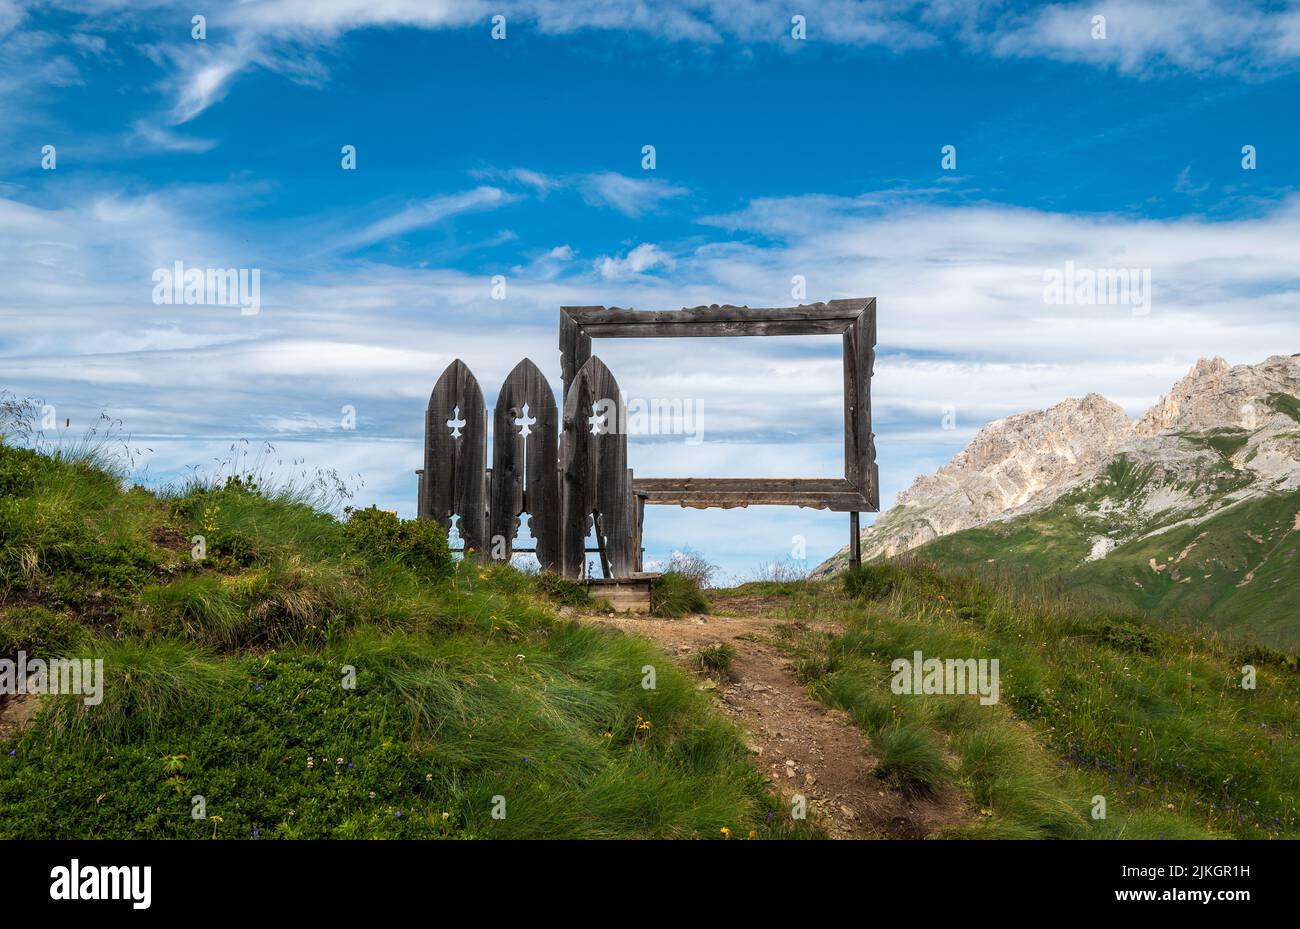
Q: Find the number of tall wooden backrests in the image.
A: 3